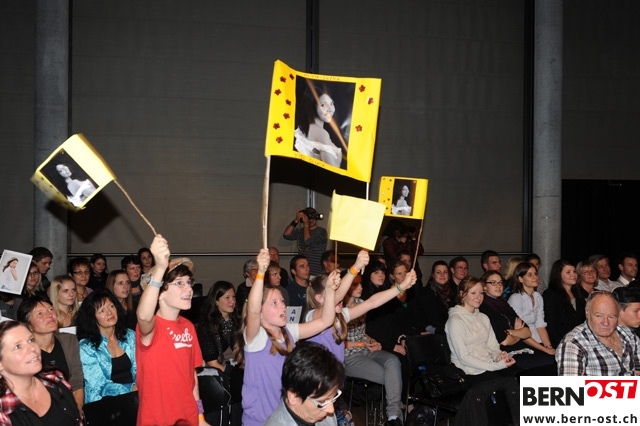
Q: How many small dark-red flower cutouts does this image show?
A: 10